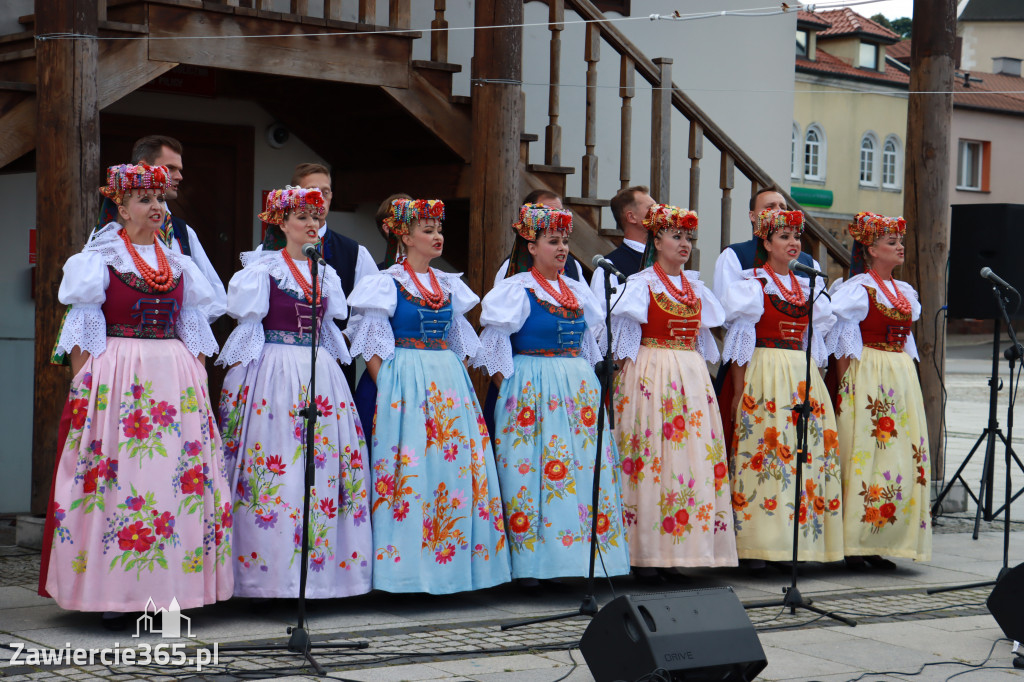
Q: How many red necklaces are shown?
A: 7